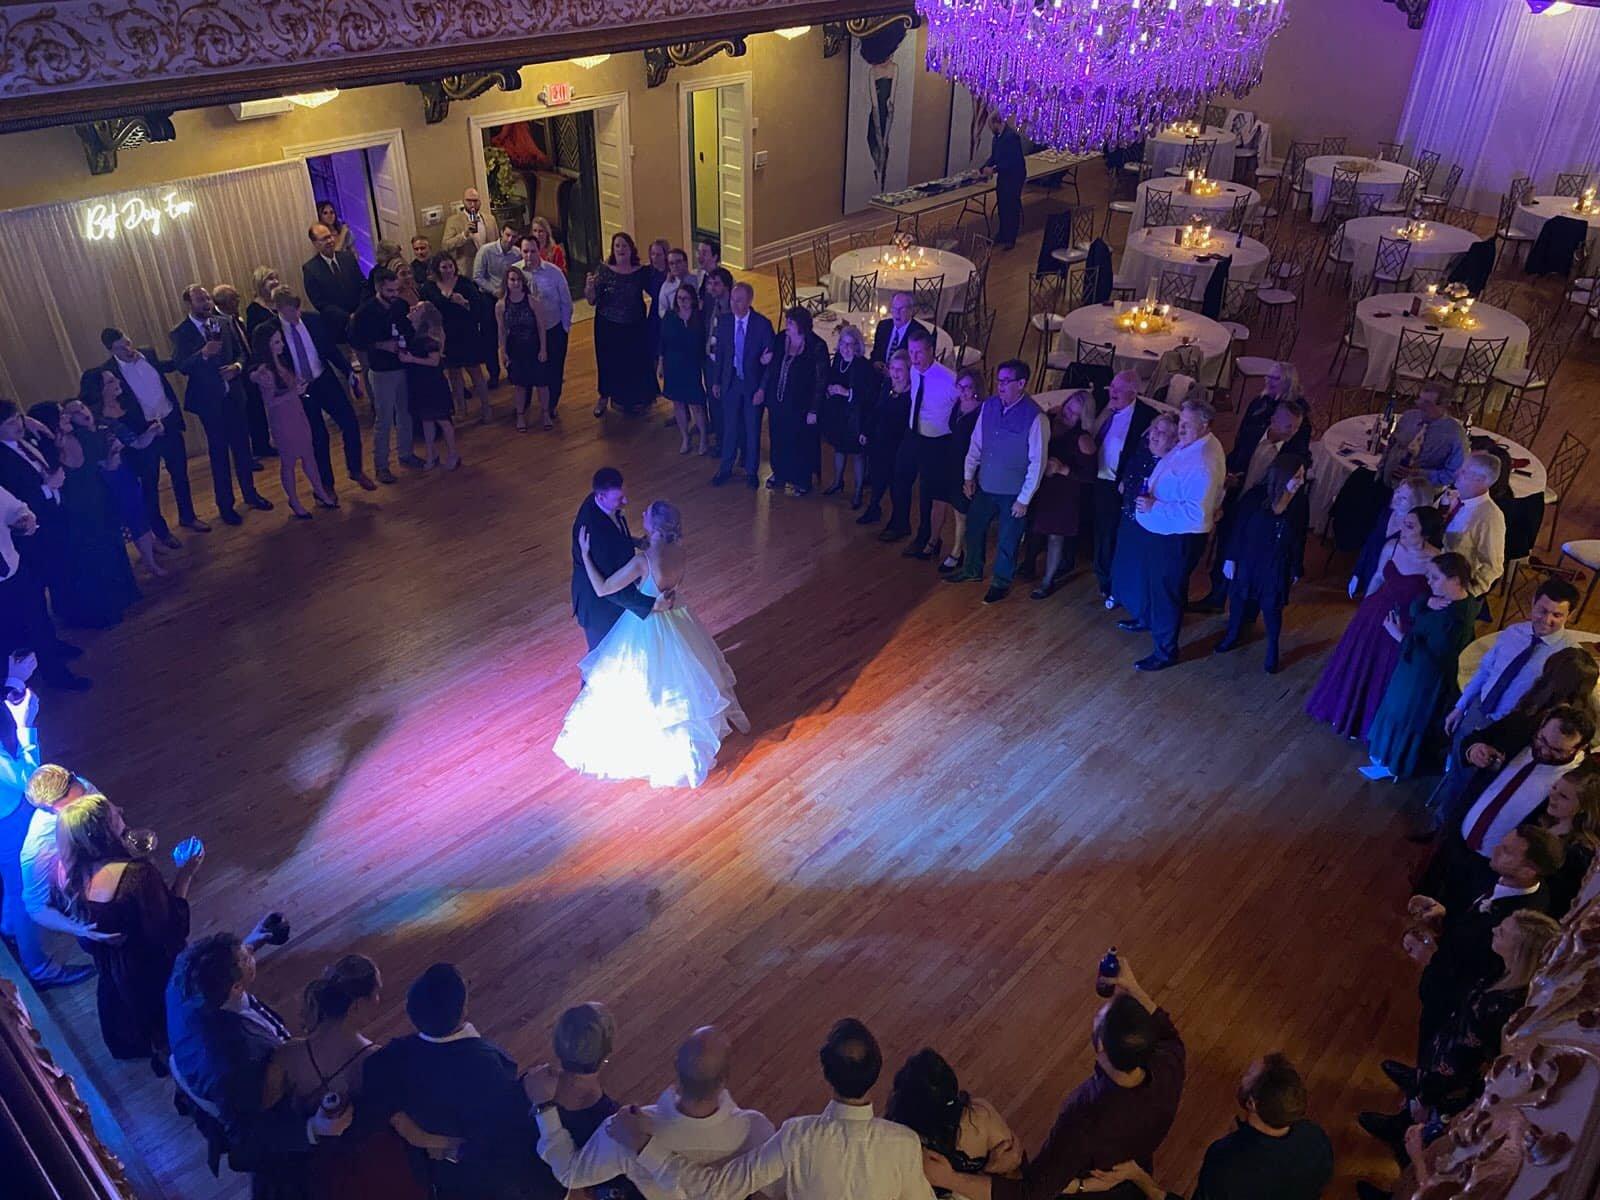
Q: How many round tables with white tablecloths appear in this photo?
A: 13